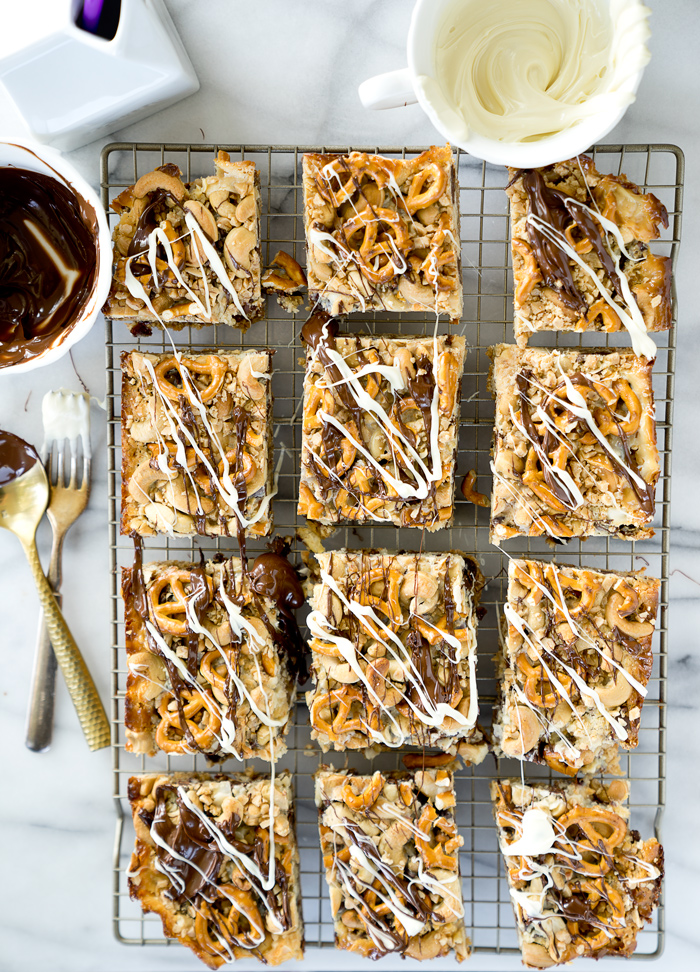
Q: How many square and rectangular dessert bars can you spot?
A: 12